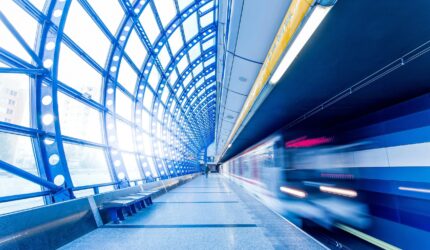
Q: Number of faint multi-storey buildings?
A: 2